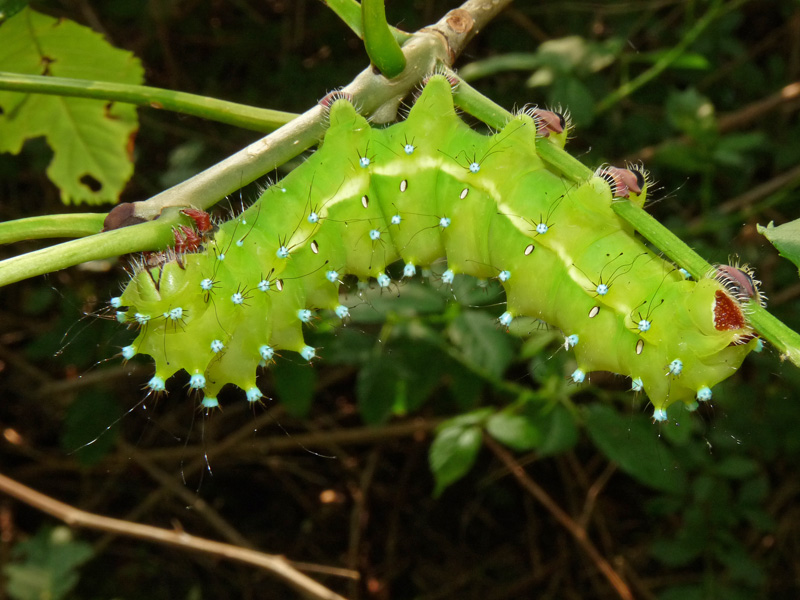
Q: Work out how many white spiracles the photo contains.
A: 8